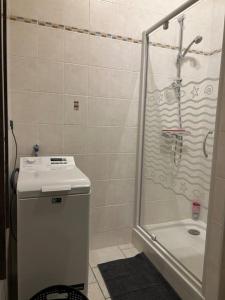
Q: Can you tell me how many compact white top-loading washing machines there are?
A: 1